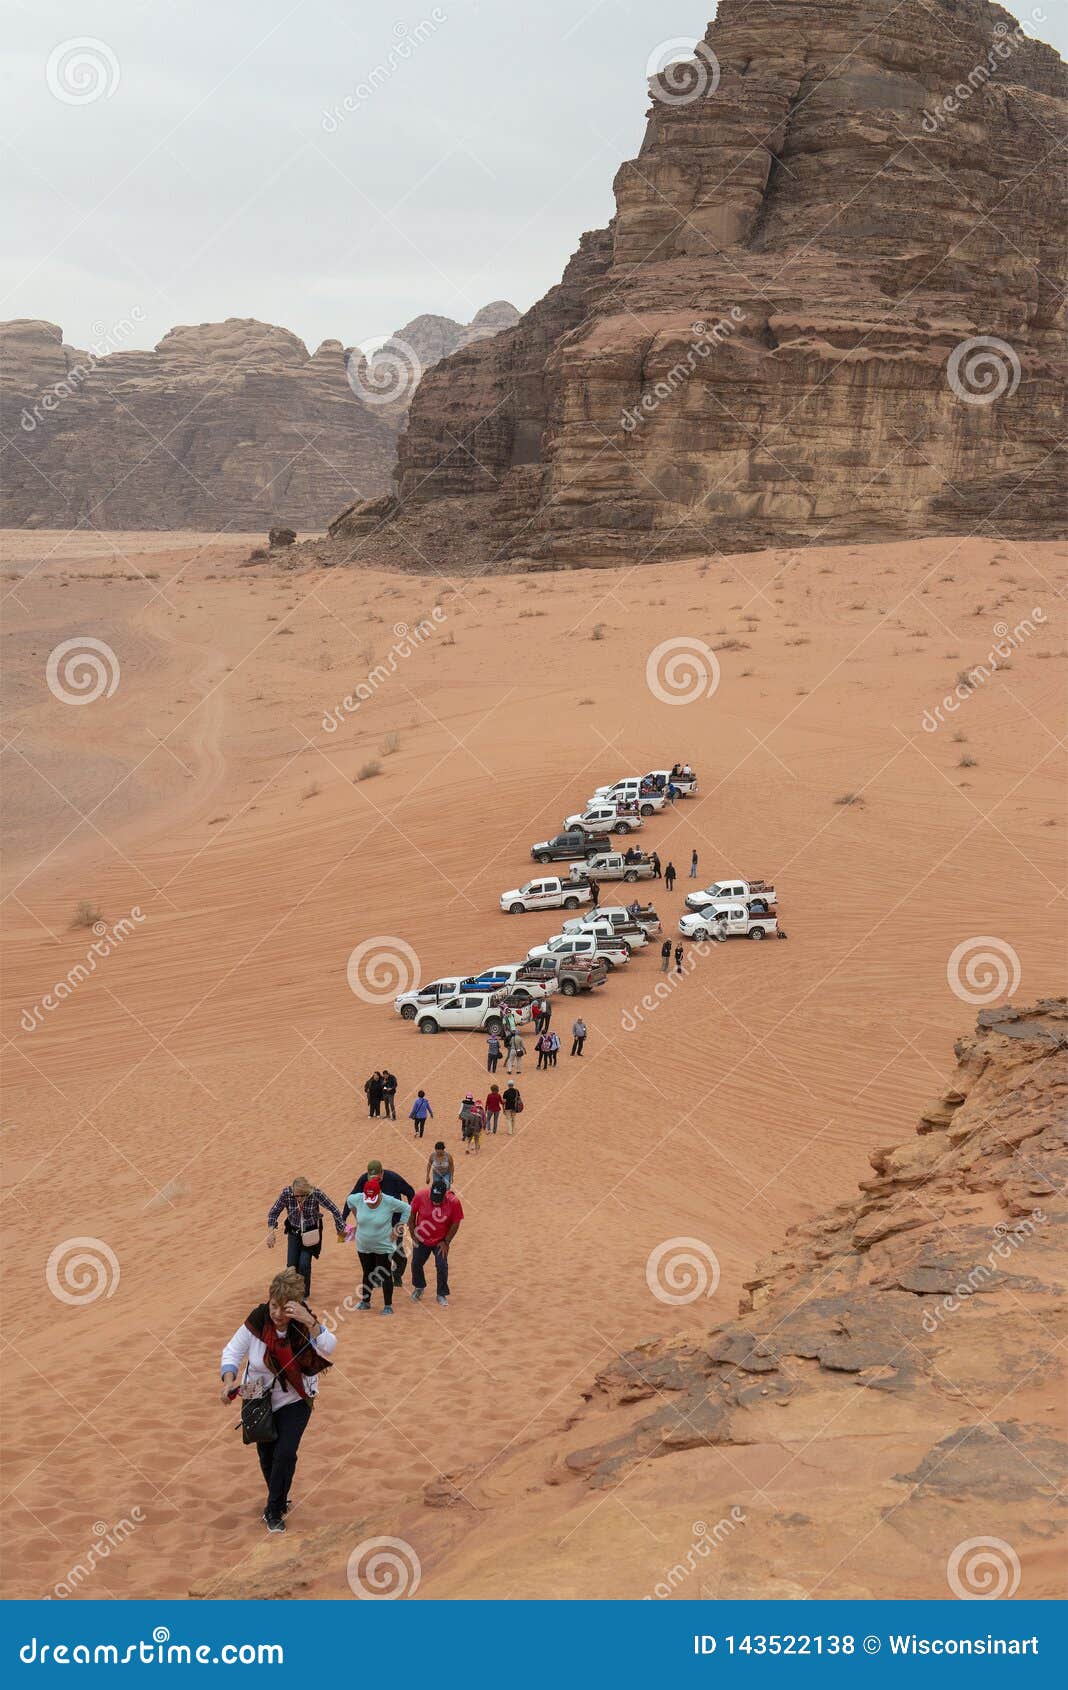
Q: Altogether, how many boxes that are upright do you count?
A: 0